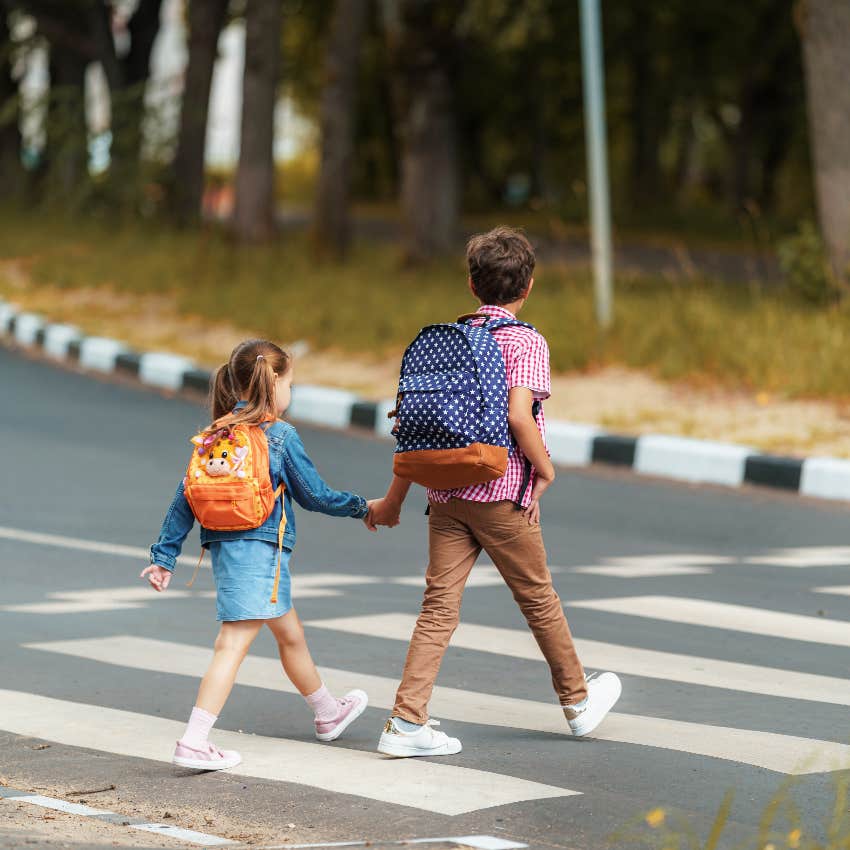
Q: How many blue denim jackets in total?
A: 1